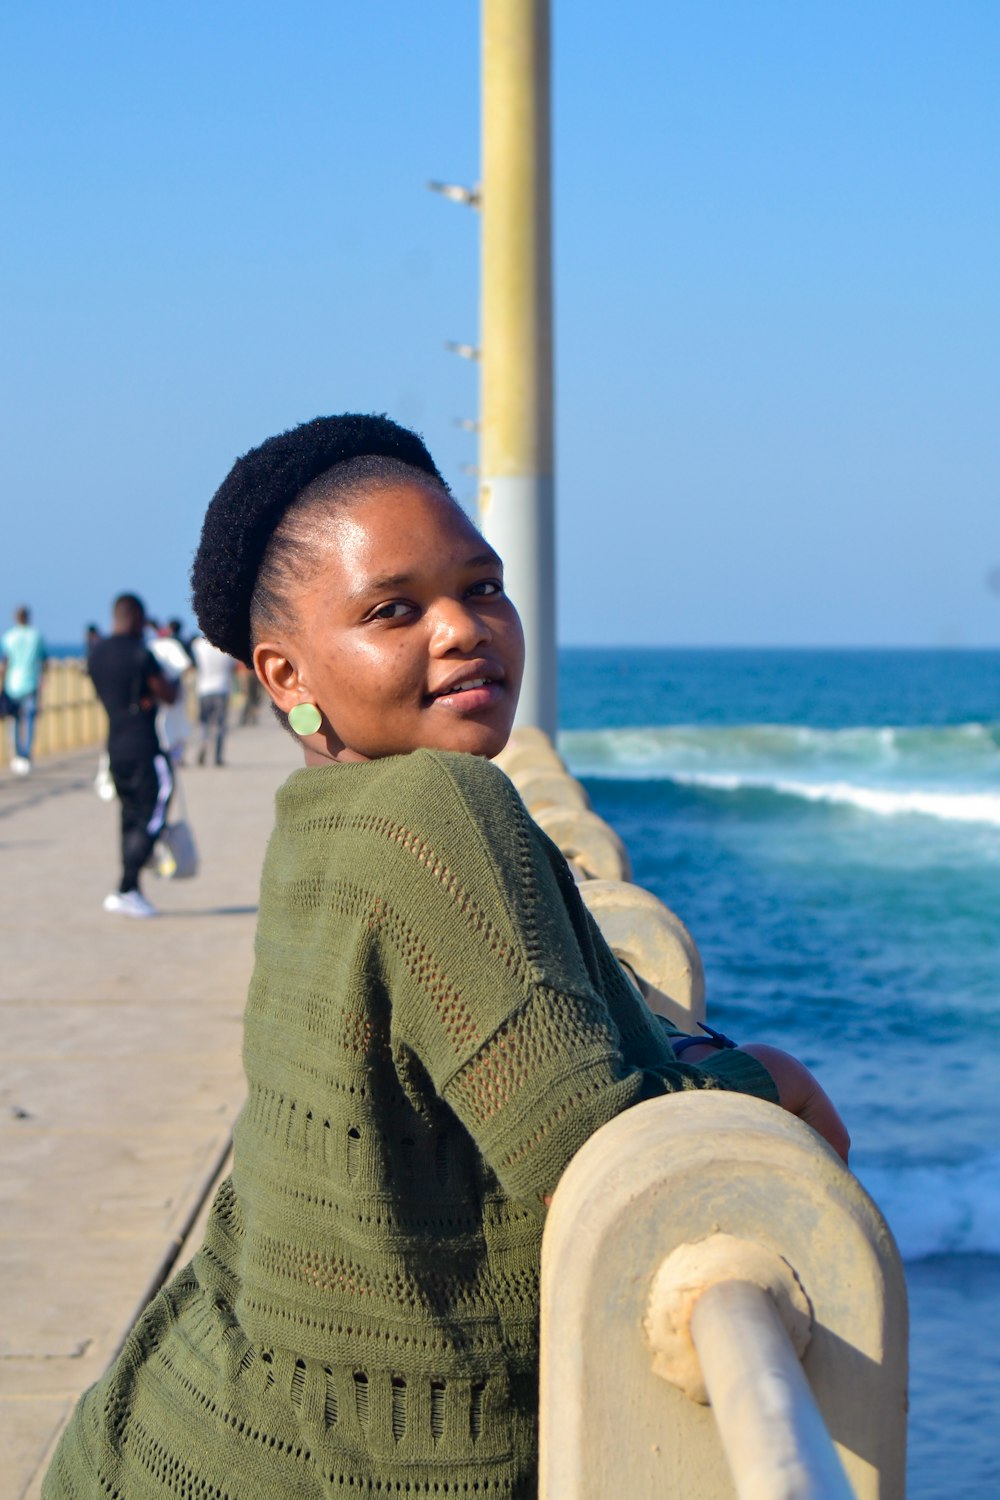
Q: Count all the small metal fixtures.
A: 4